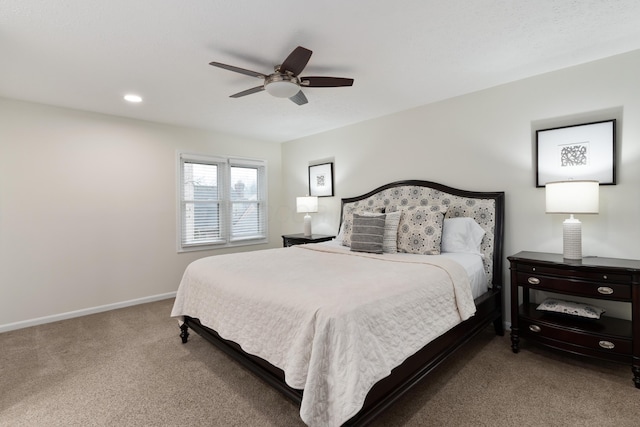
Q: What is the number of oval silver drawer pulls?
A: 4